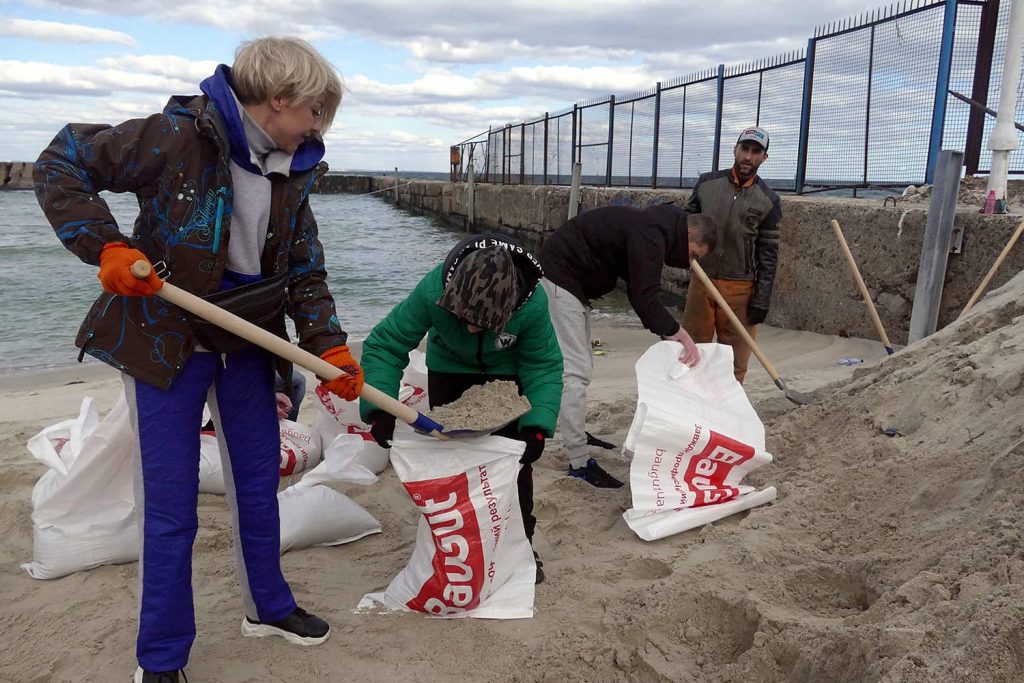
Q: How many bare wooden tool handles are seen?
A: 4